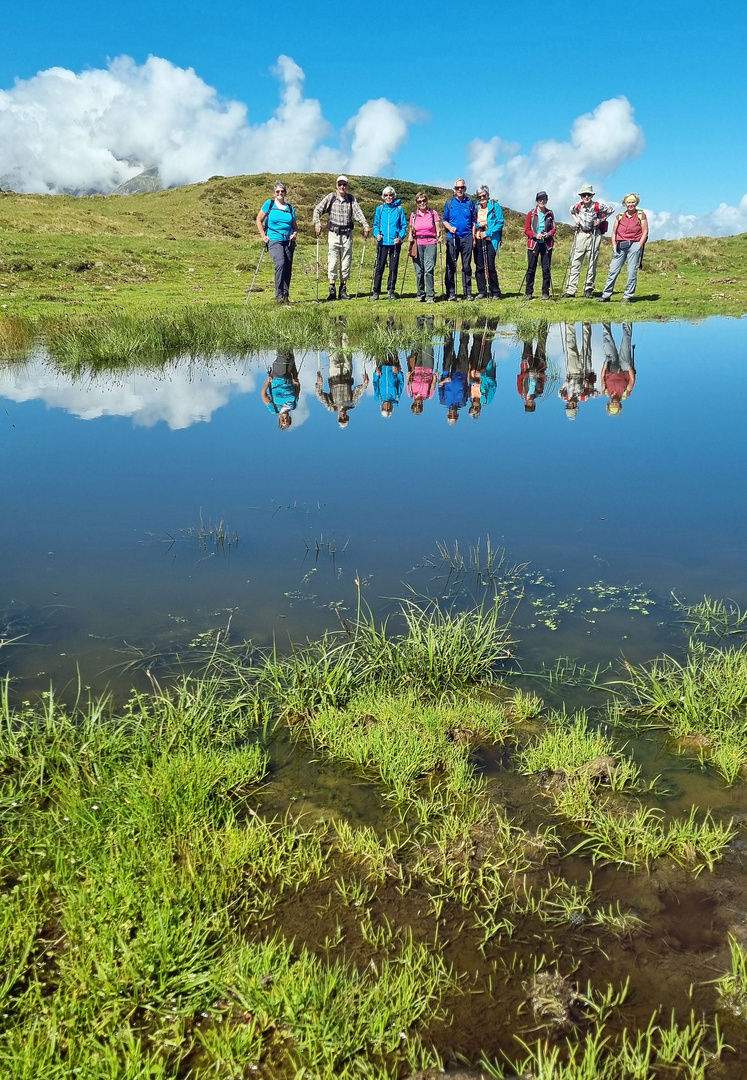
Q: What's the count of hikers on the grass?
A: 9